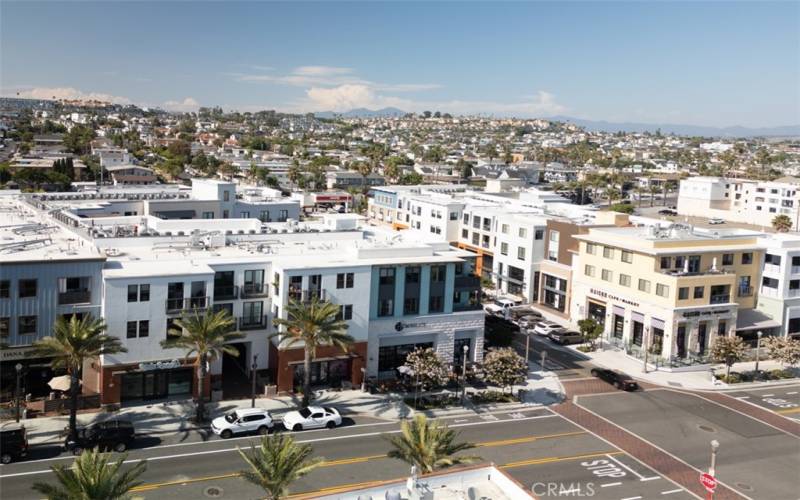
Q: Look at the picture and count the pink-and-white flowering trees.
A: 4